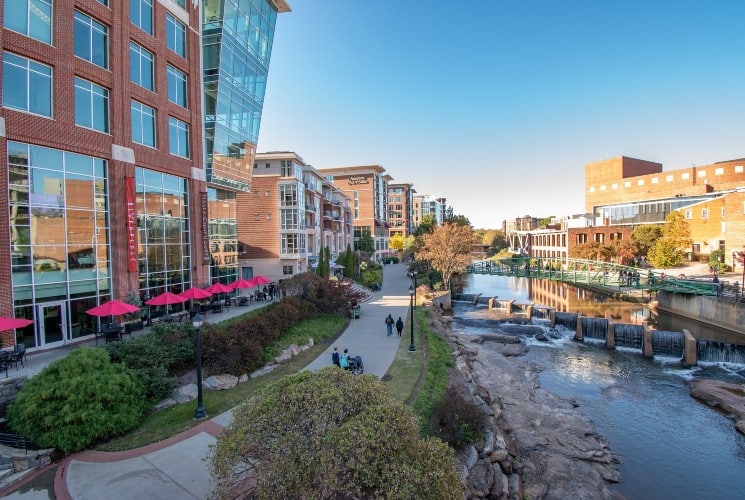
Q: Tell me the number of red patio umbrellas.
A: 7